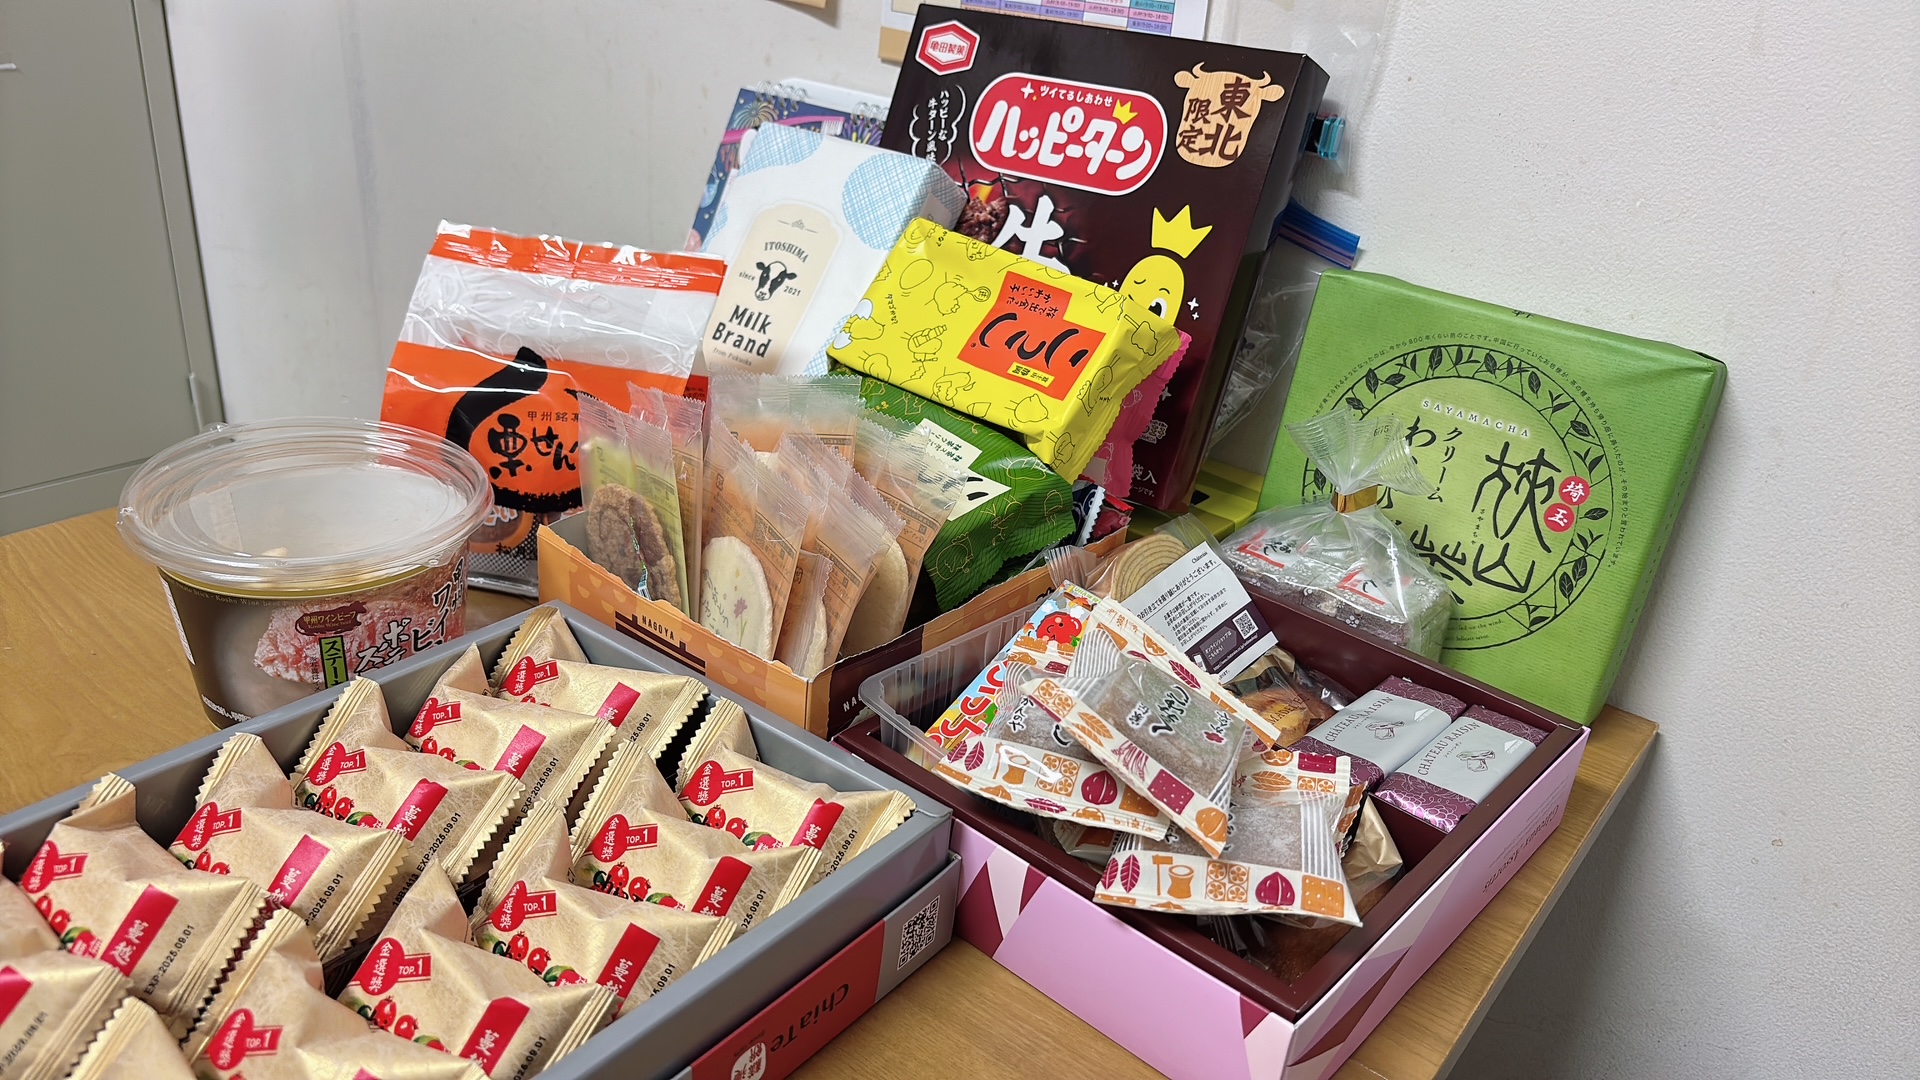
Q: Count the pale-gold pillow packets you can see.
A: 12